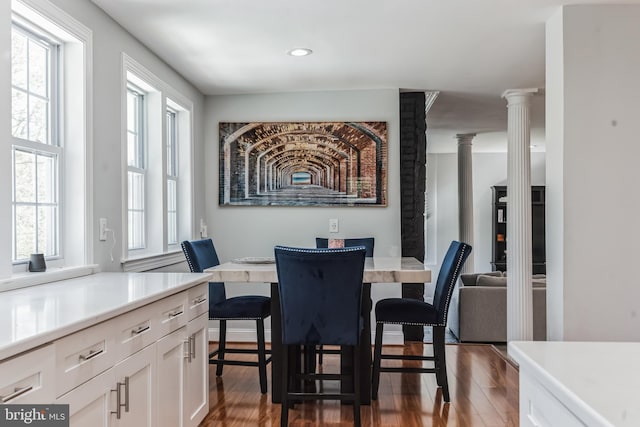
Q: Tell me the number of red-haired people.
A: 0